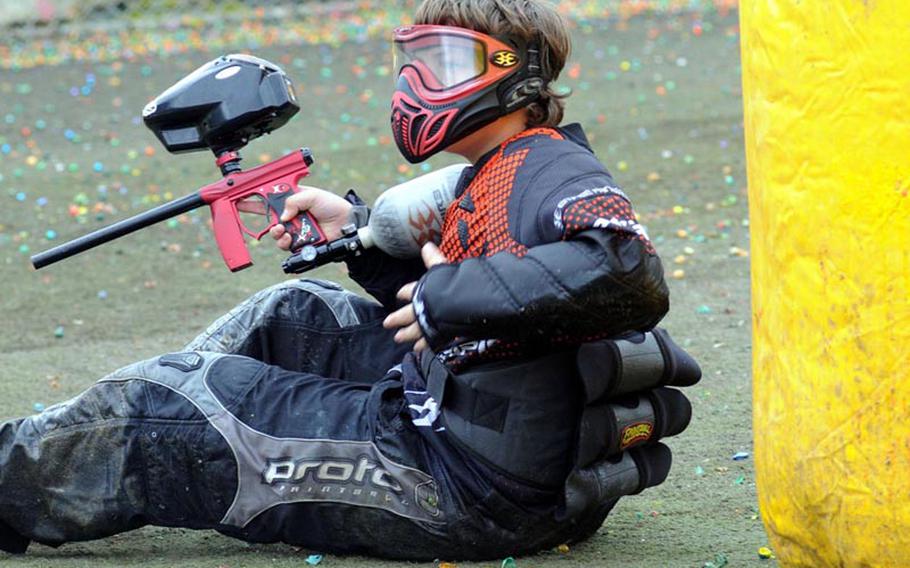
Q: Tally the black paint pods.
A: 3